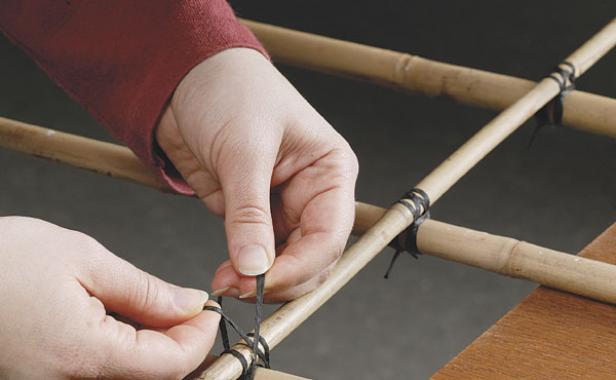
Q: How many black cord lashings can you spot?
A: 3